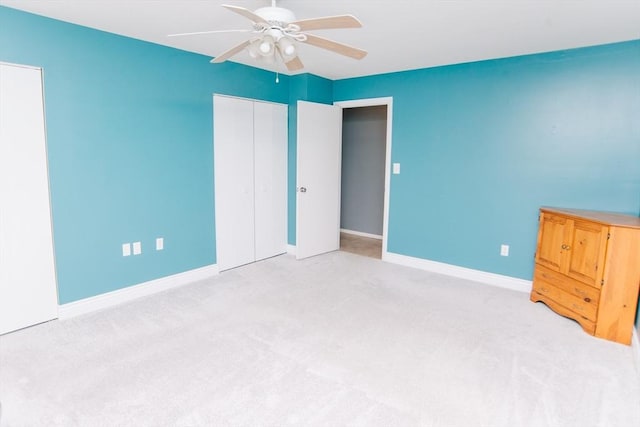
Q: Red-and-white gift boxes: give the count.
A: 0